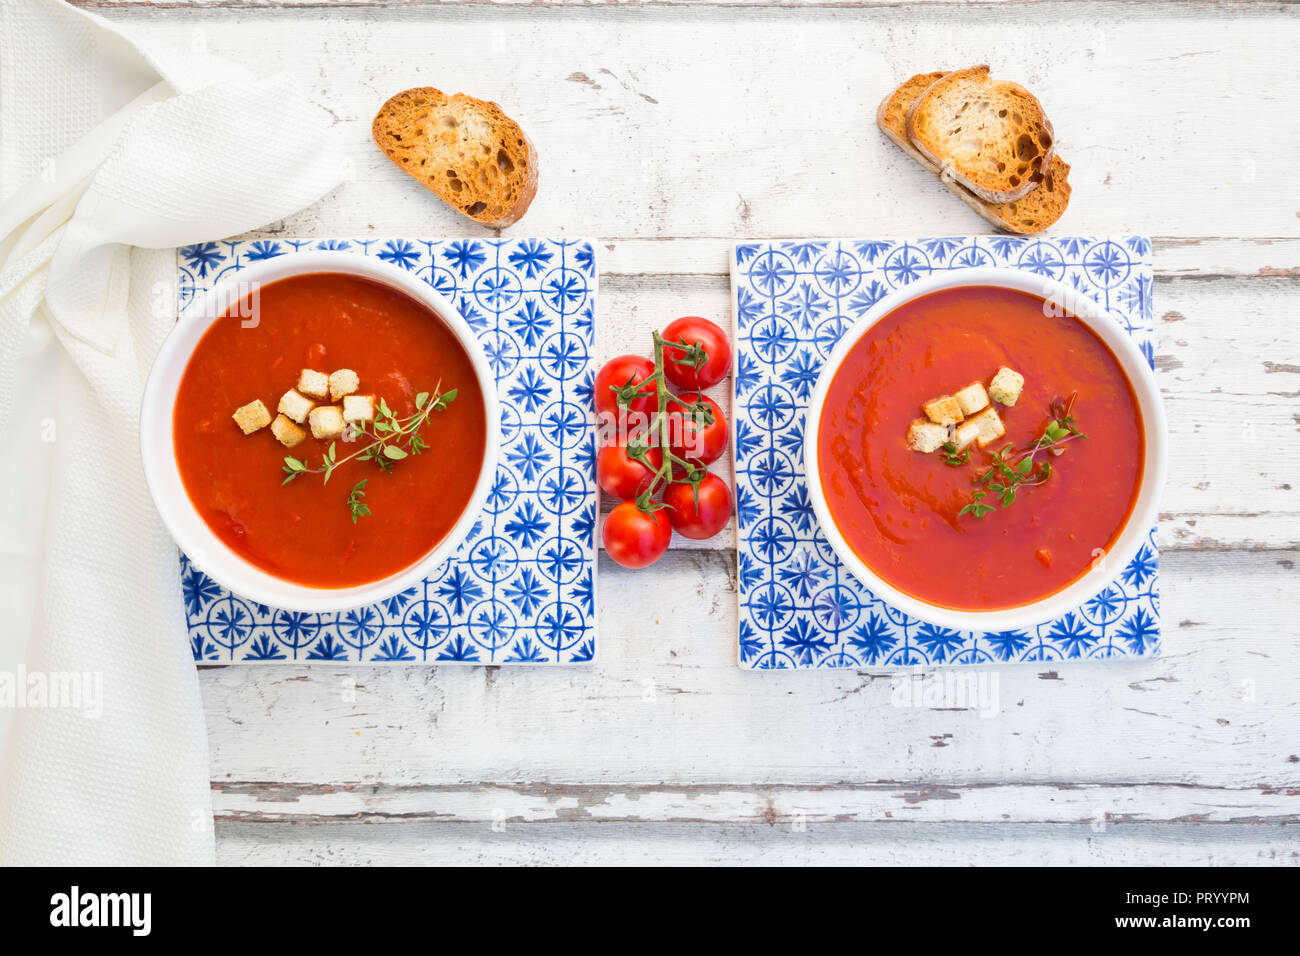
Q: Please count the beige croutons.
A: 13